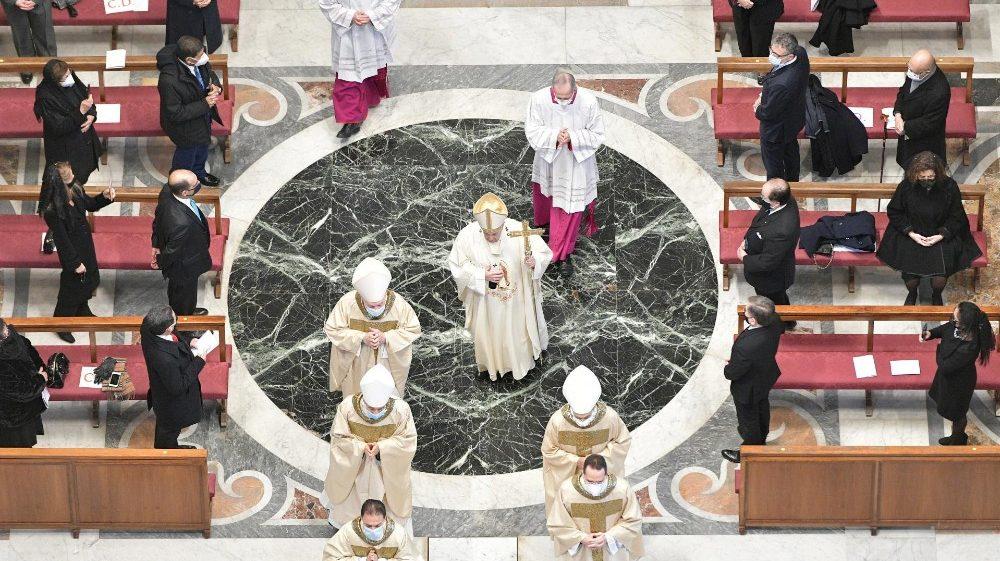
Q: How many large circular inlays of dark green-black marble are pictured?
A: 1